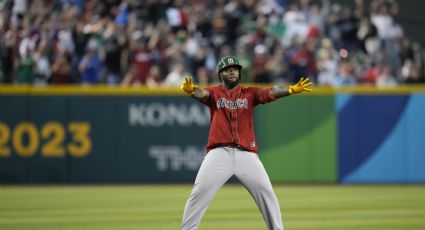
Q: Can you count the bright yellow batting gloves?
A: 2